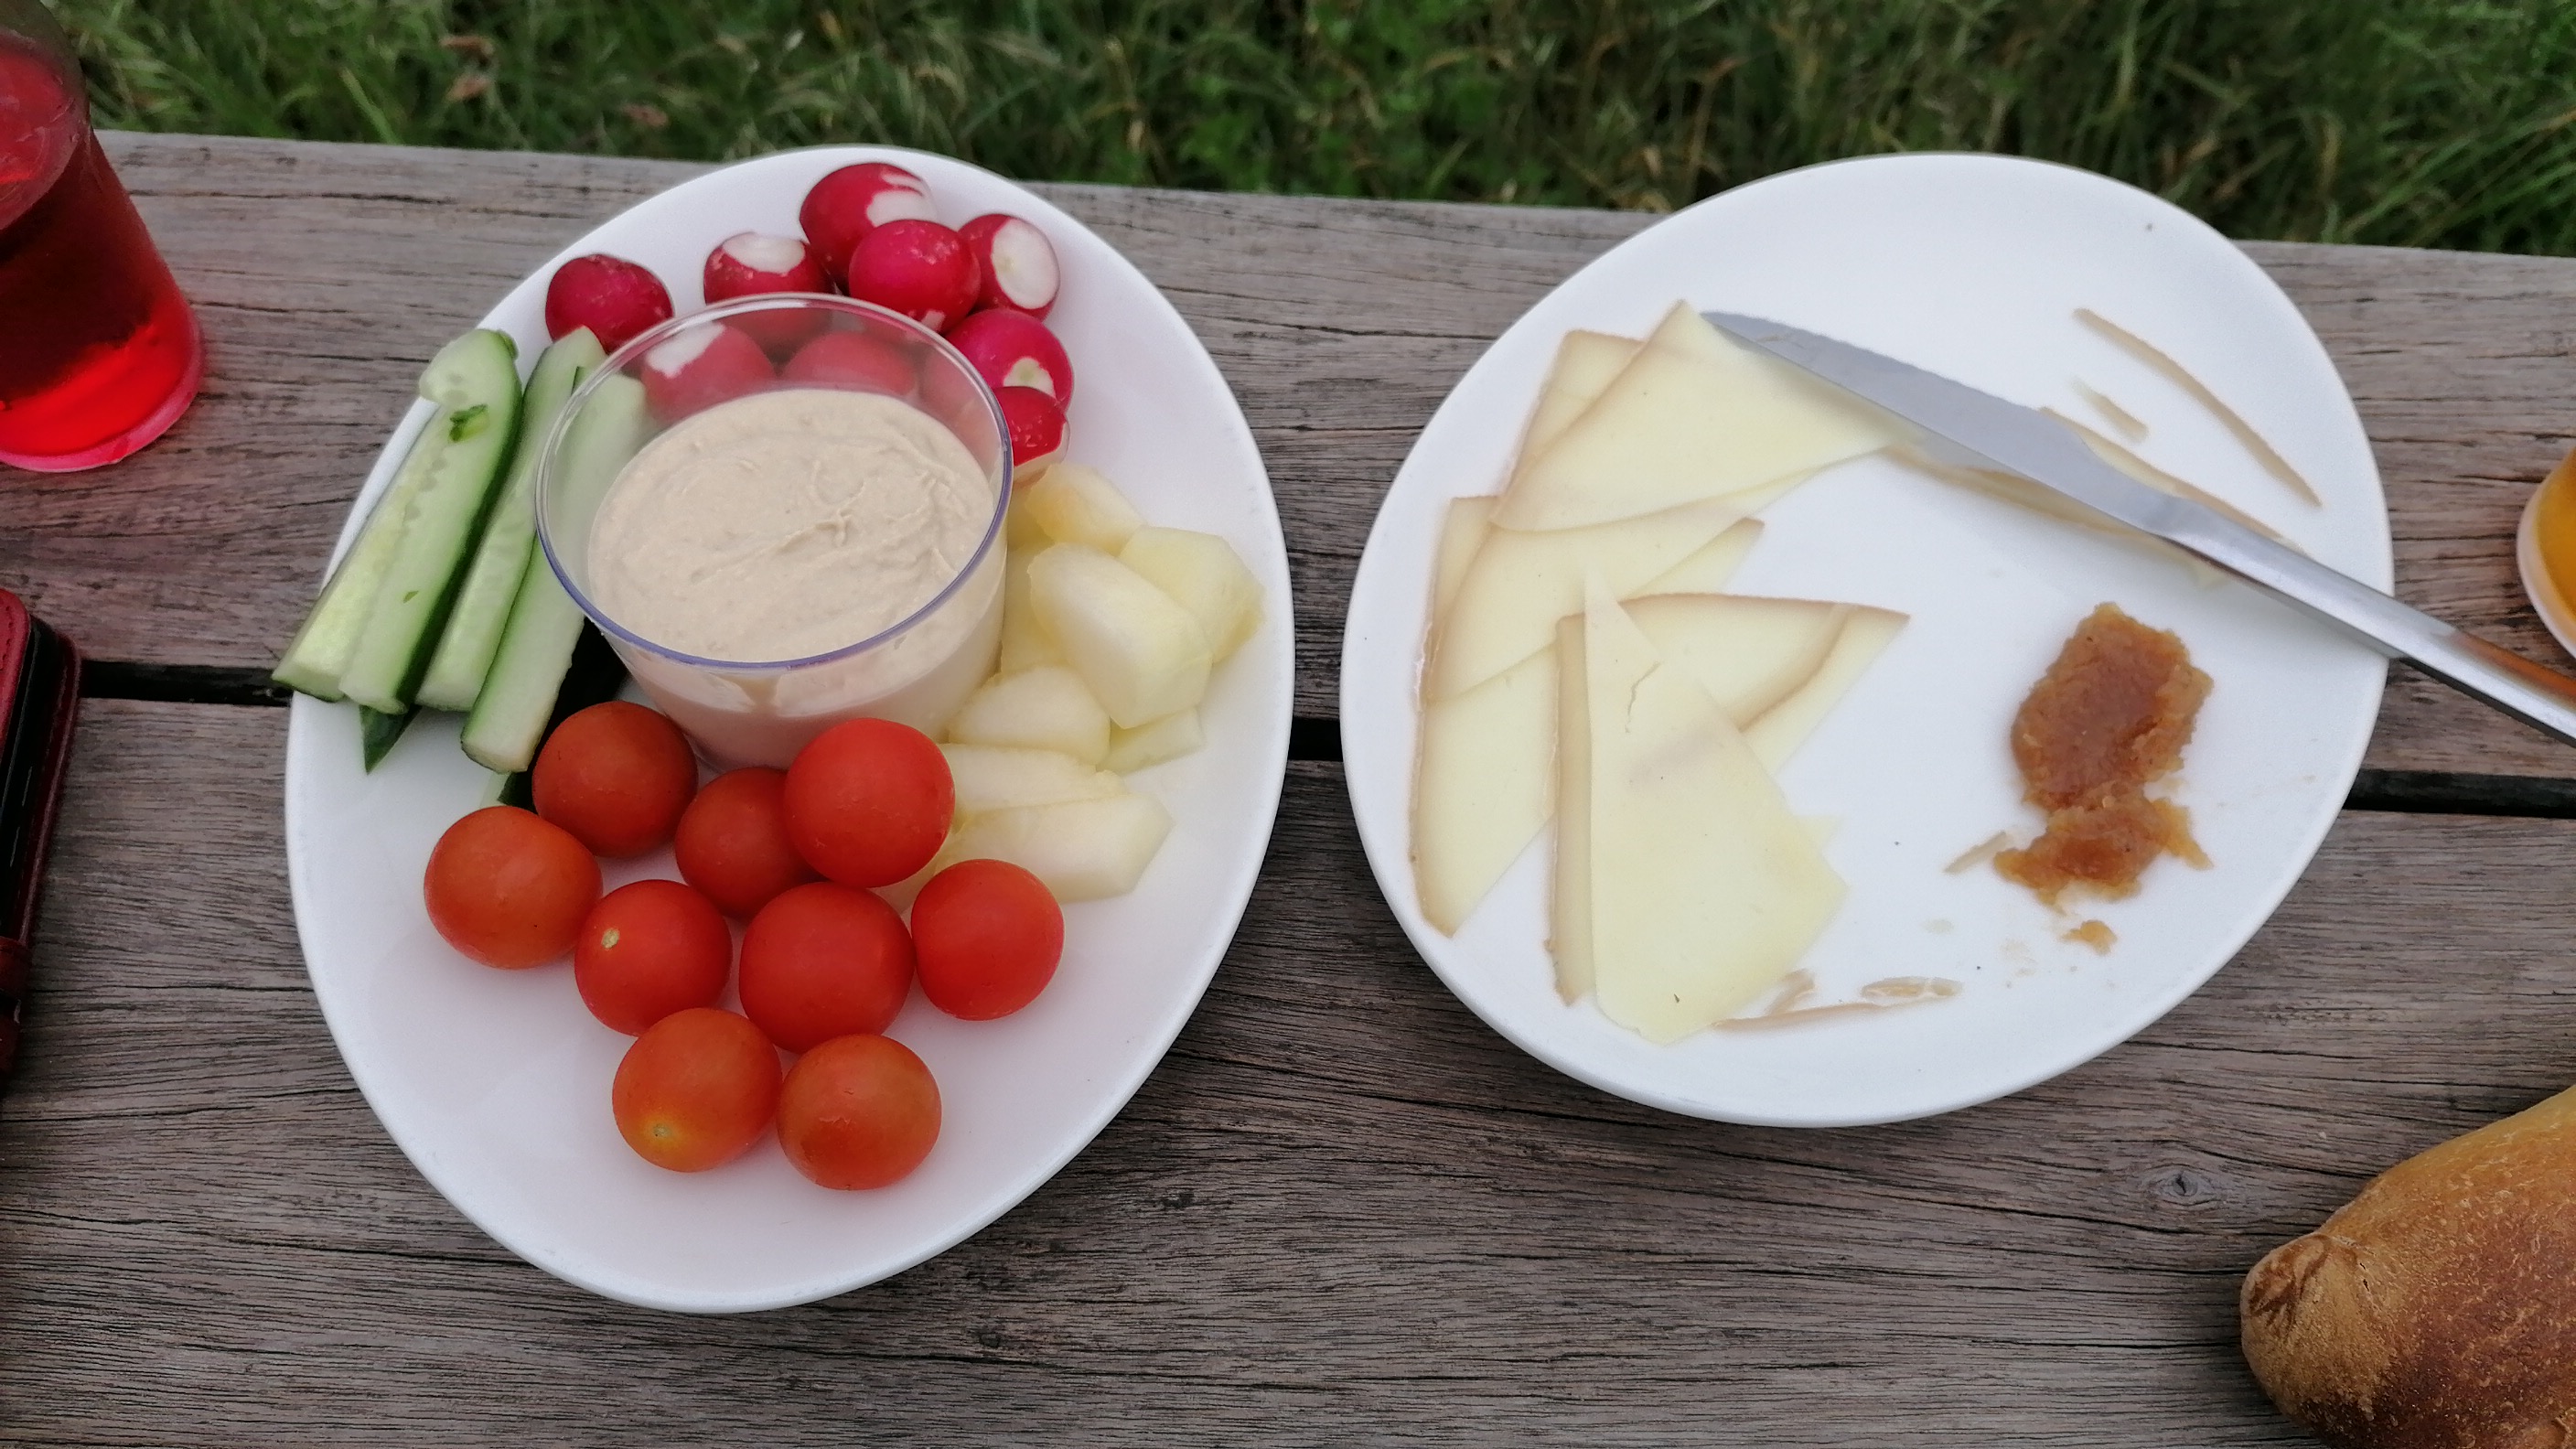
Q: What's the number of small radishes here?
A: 9